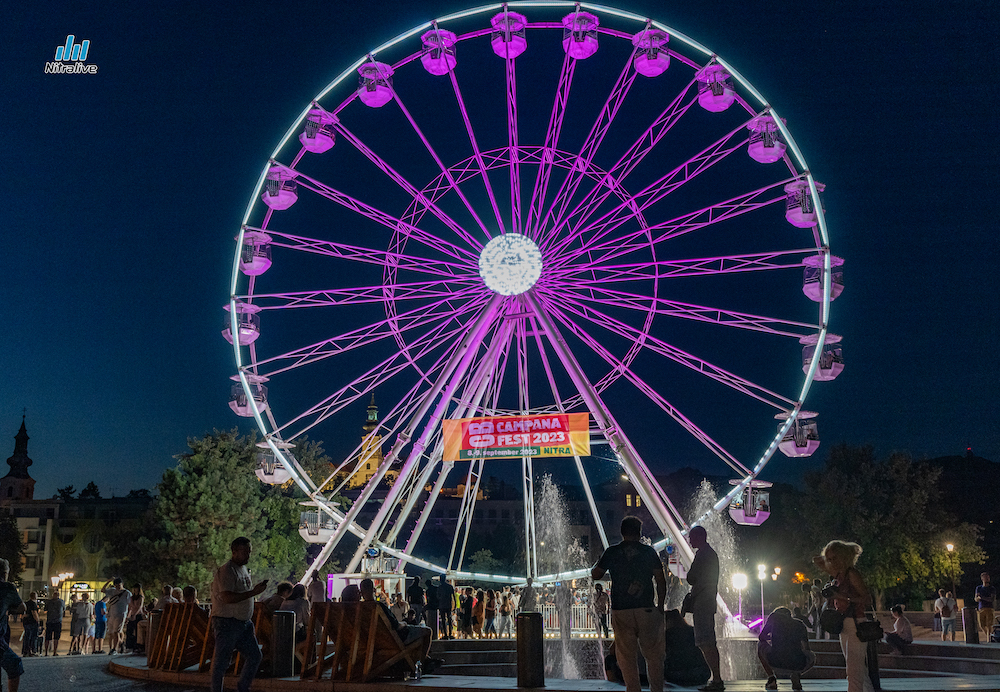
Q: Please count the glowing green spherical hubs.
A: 0